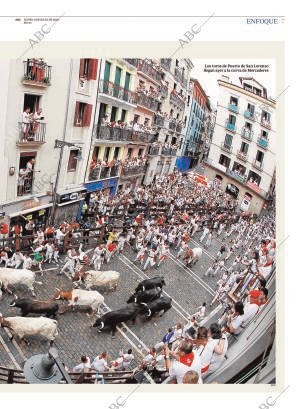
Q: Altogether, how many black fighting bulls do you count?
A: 5